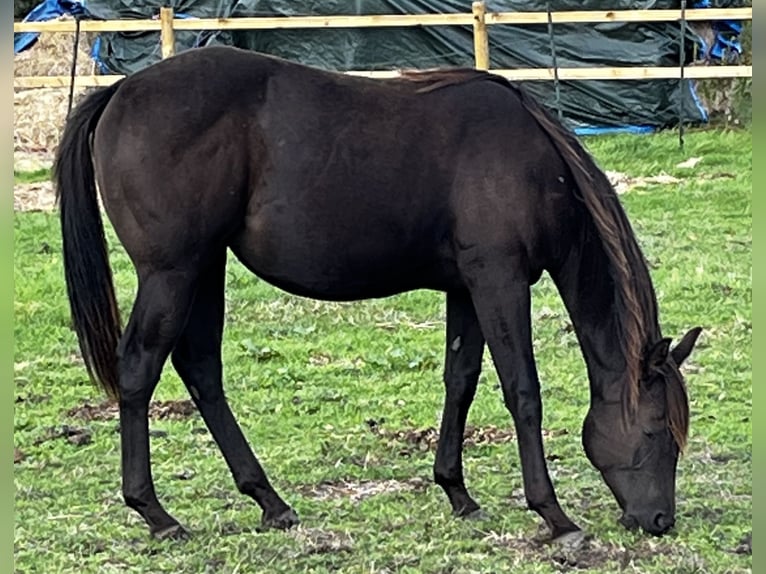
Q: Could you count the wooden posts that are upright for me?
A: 2